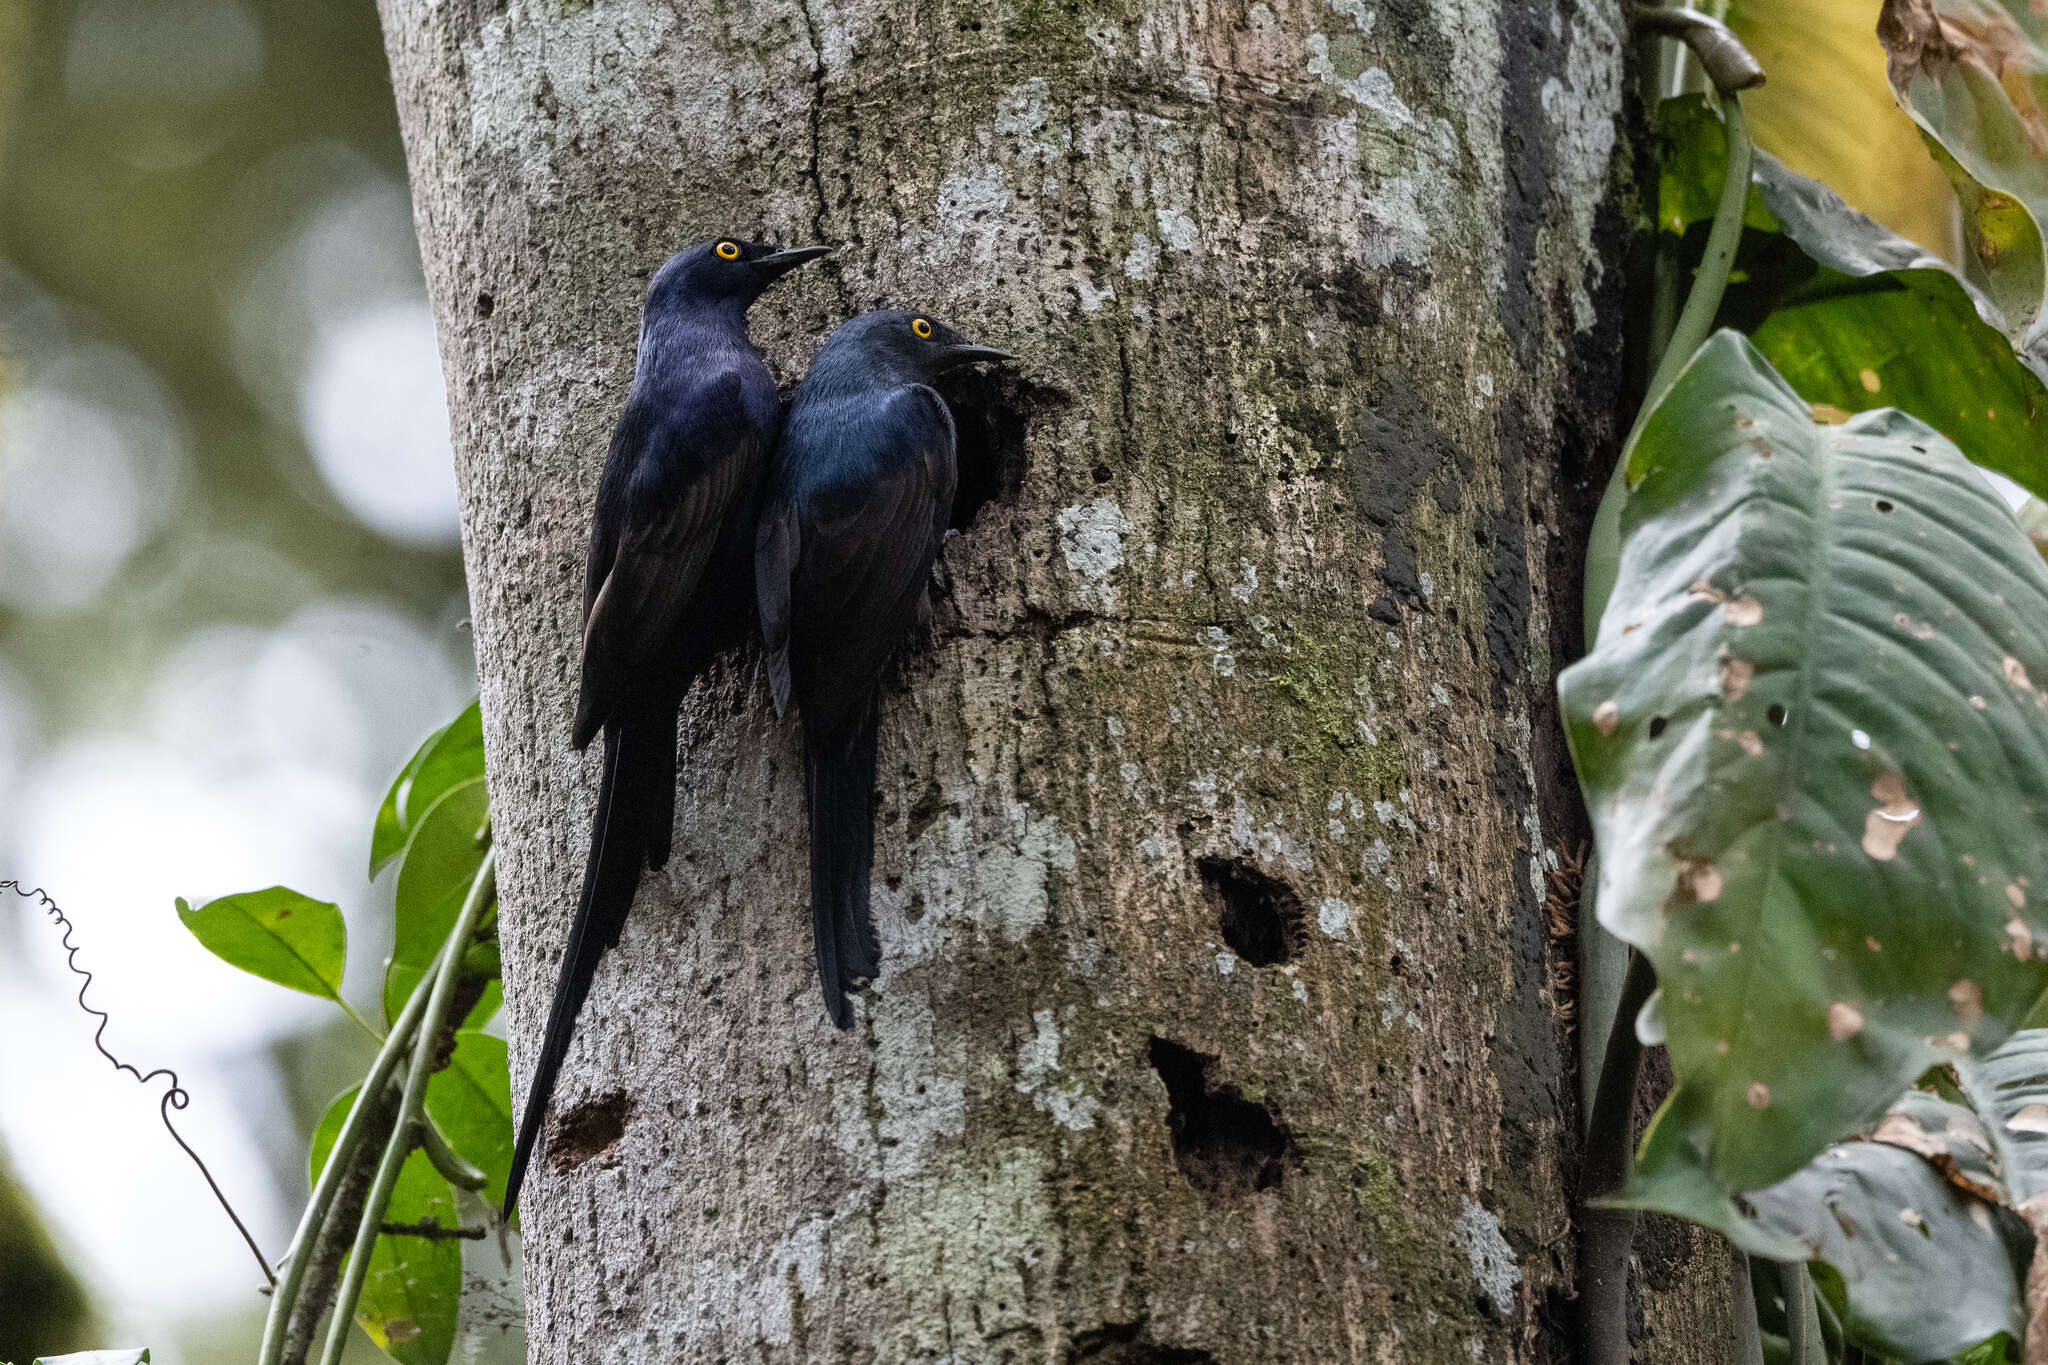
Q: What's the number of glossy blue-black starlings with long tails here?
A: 2